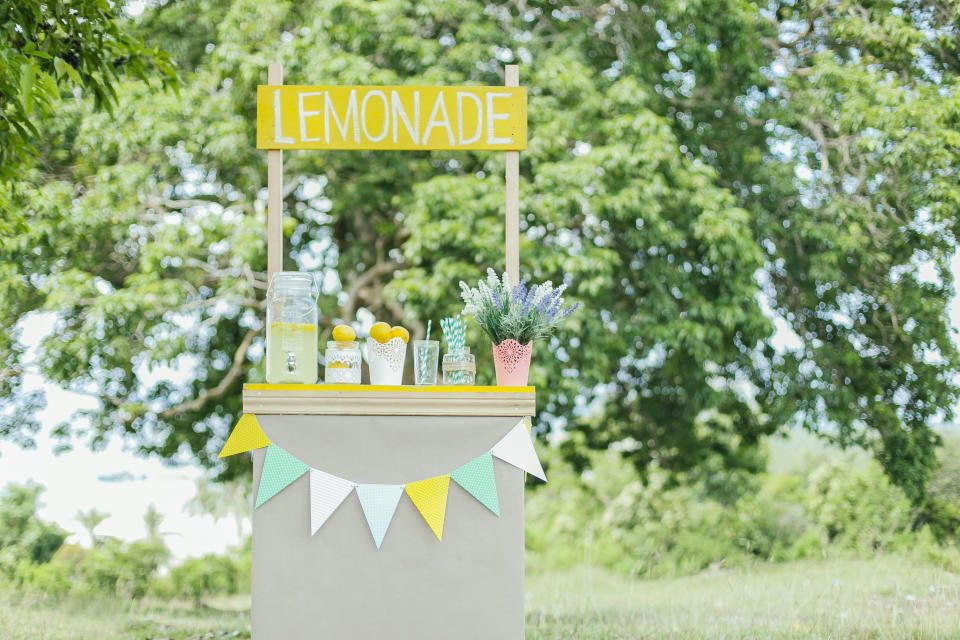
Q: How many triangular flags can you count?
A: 7